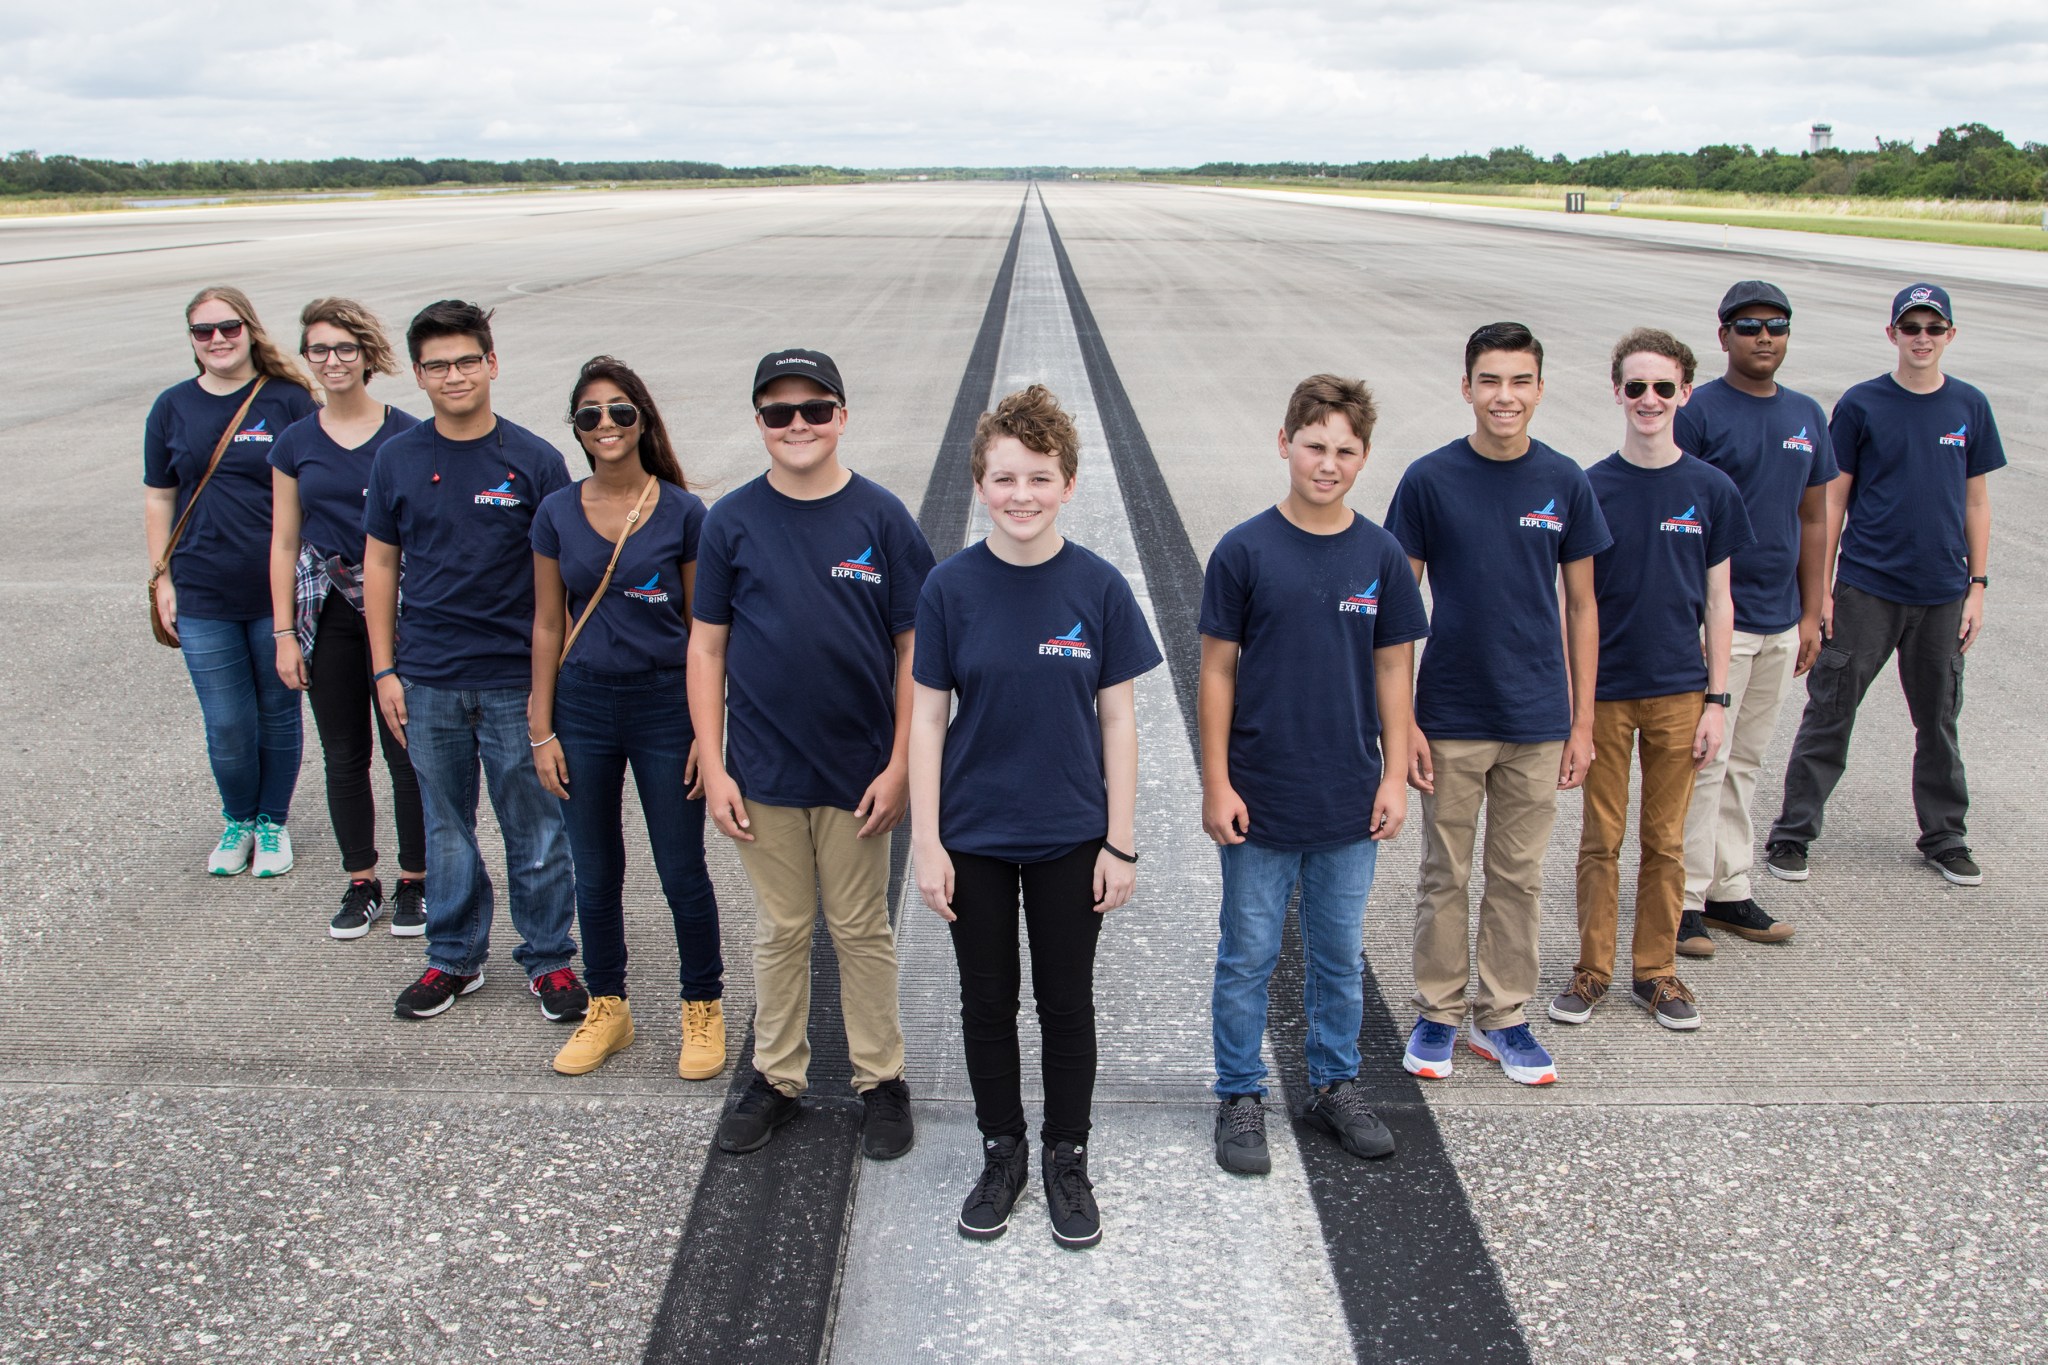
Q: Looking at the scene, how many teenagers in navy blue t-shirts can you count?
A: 11